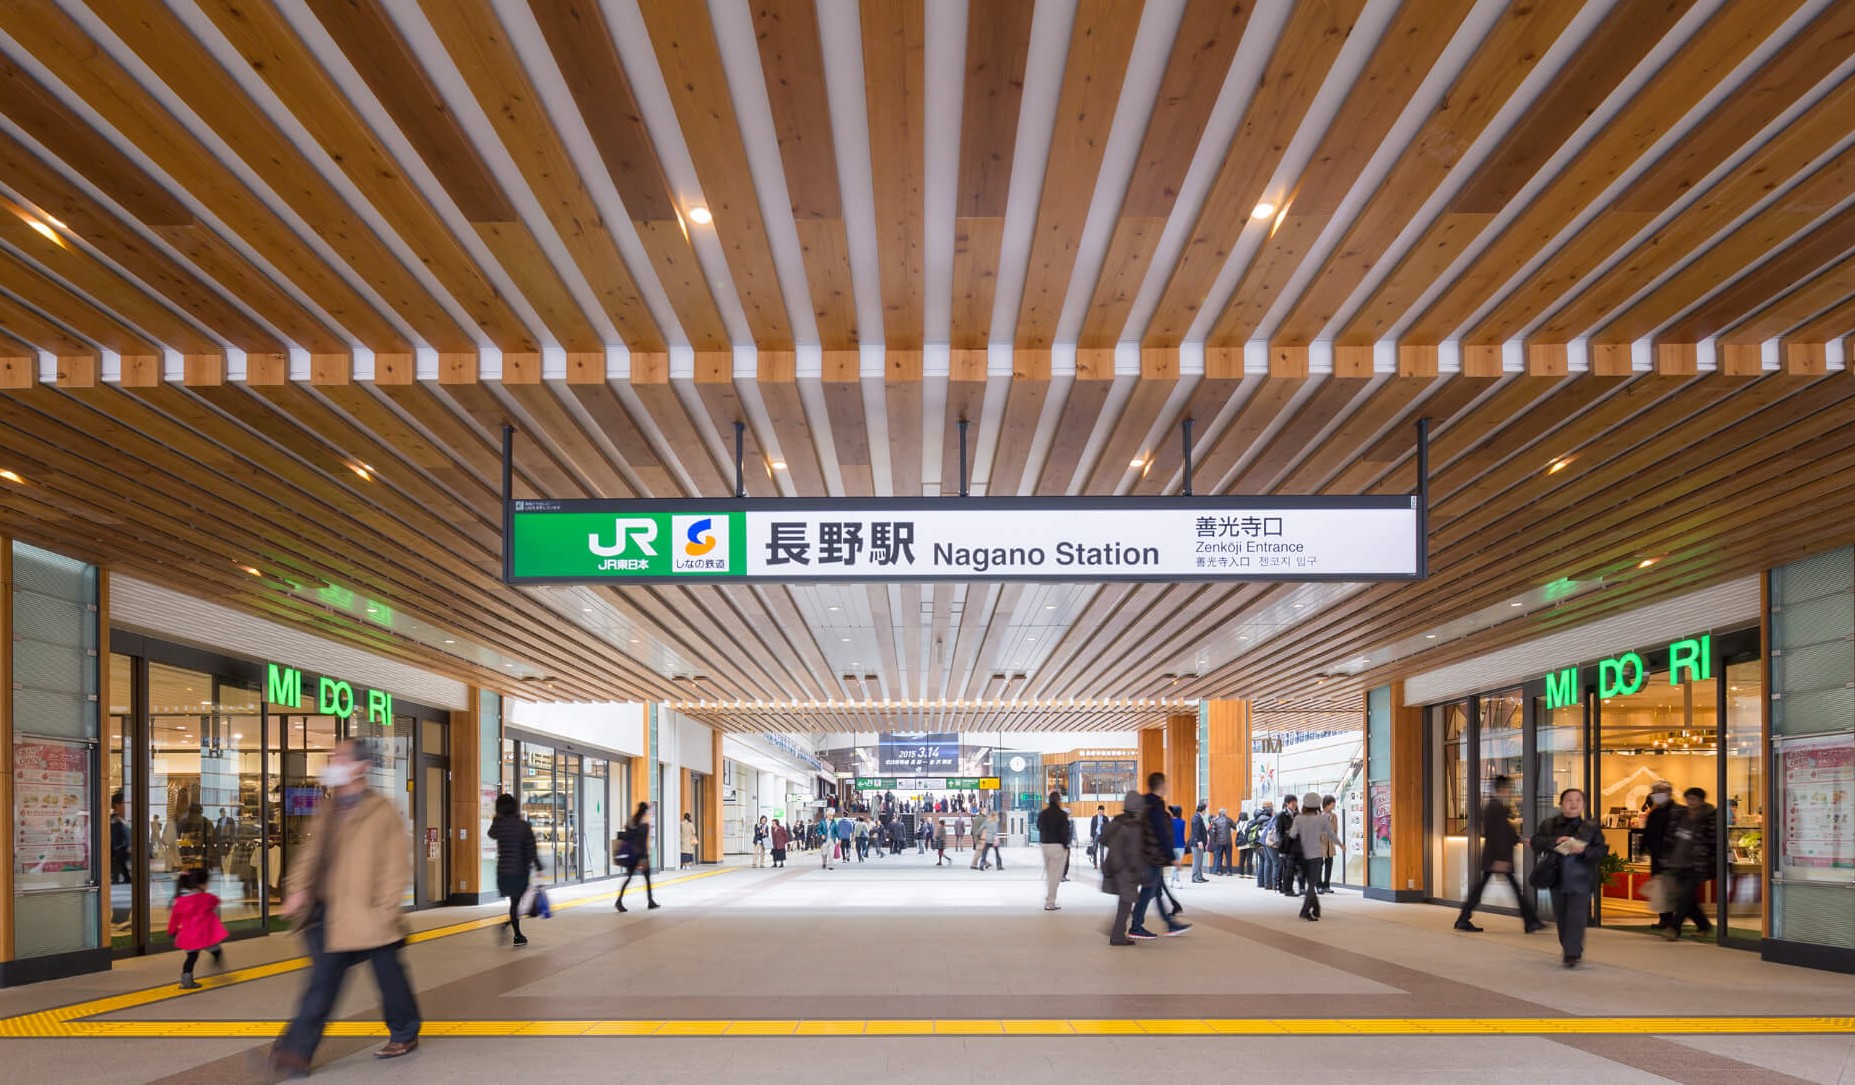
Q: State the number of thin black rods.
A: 5